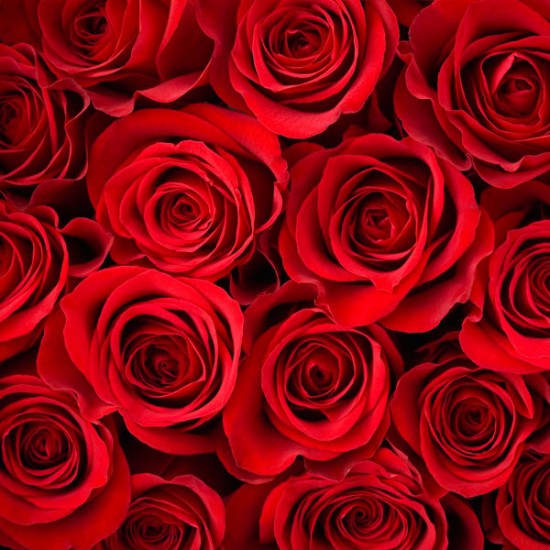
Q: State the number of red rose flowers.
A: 15